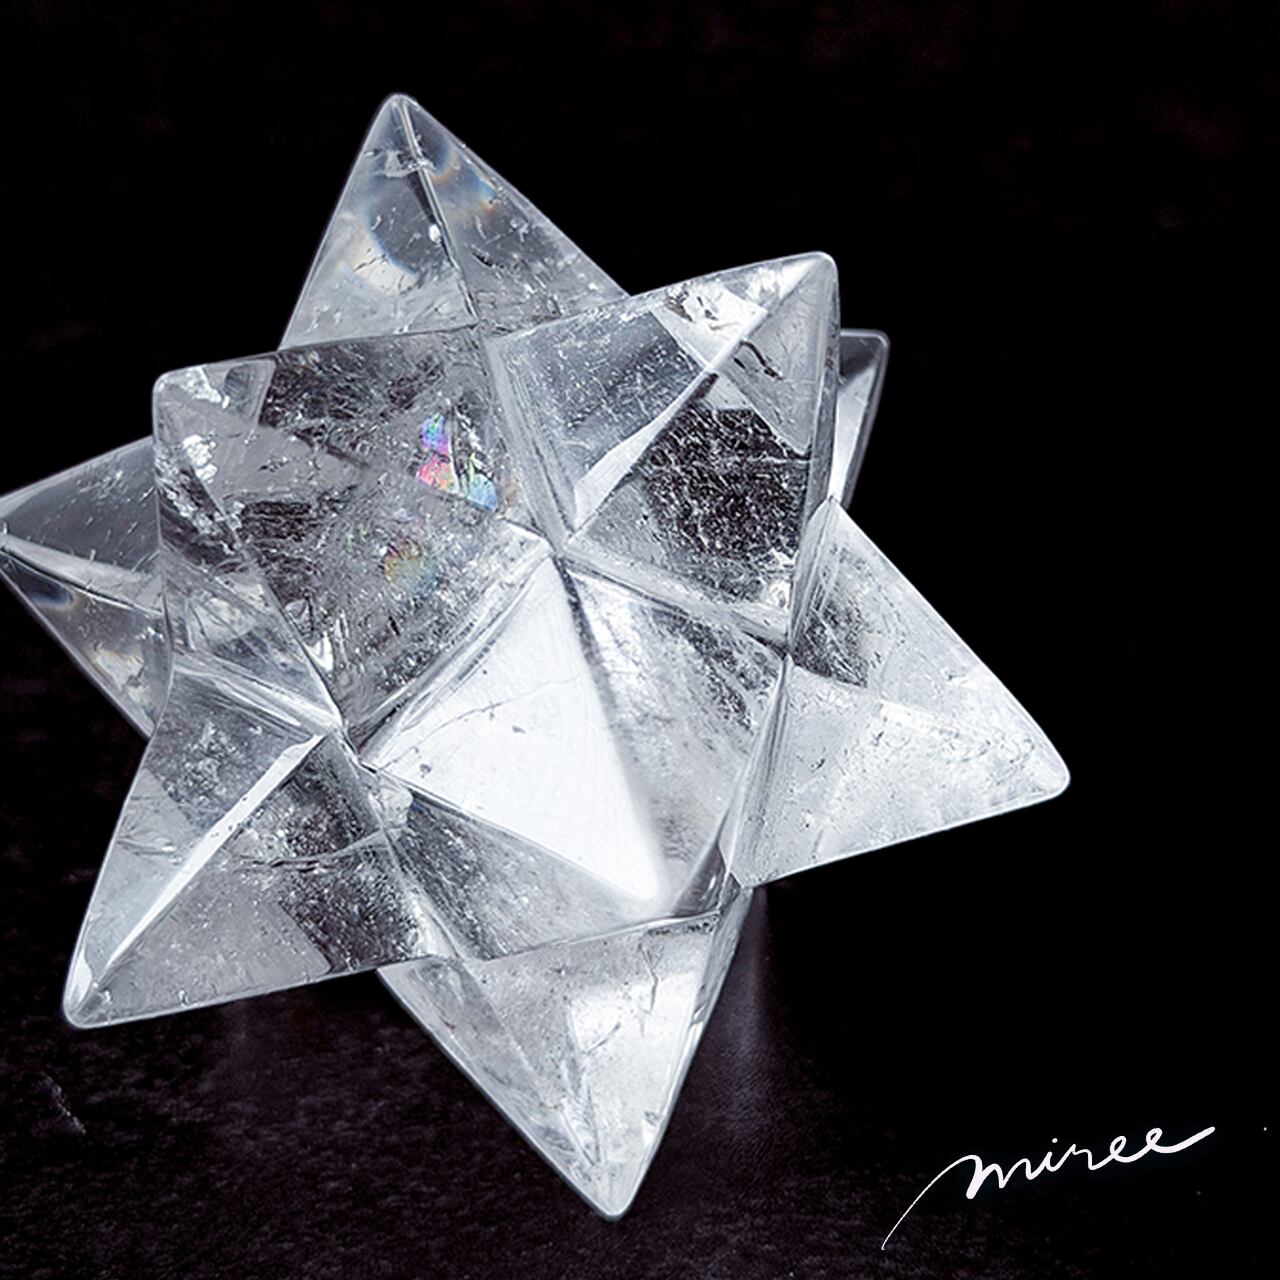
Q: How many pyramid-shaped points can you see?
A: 9